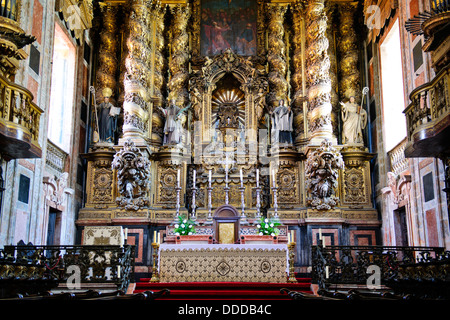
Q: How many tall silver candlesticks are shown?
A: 6